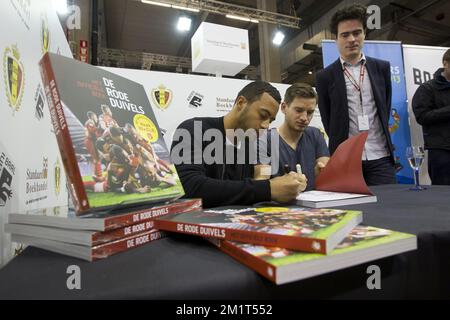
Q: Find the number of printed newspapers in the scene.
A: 0